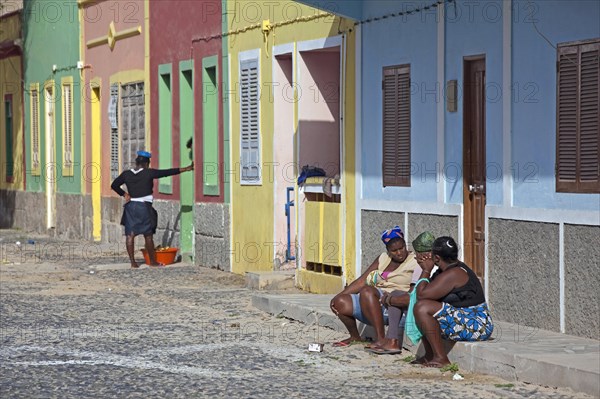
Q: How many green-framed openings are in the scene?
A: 3